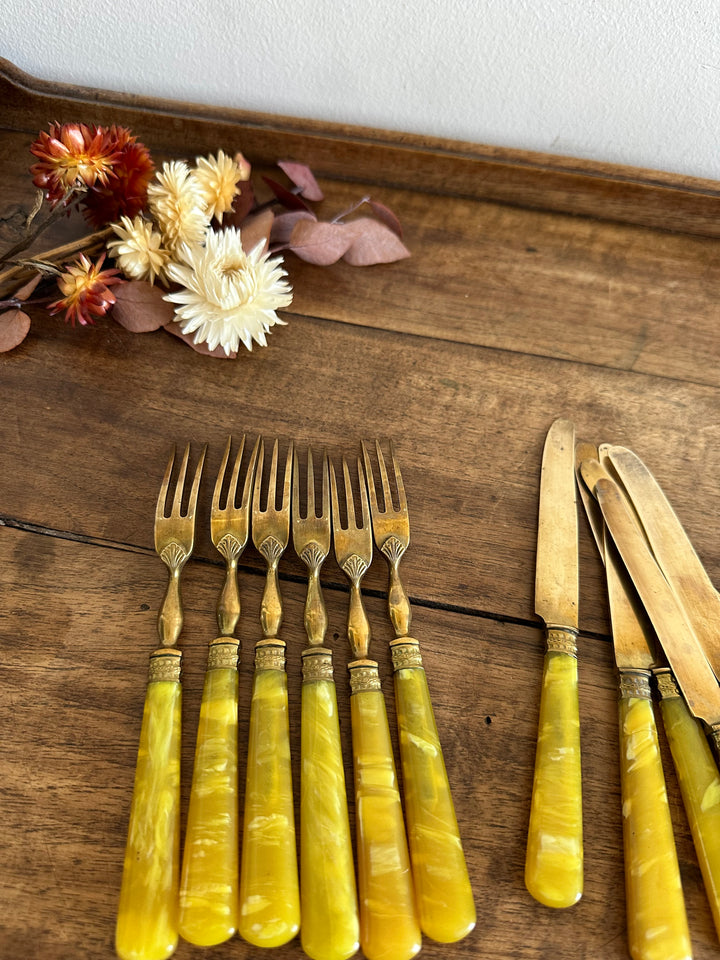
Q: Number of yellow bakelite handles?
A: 9